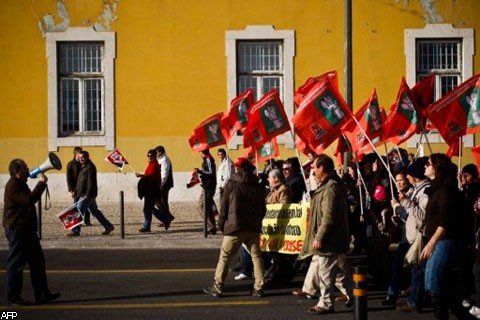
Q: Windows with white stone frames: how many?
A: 3